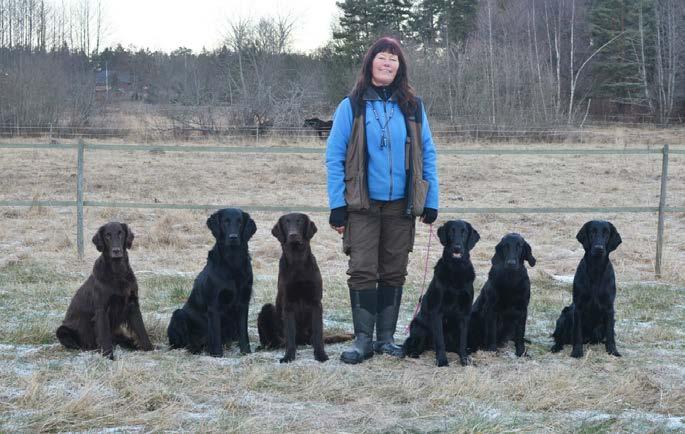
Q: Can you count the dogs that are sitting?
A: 6